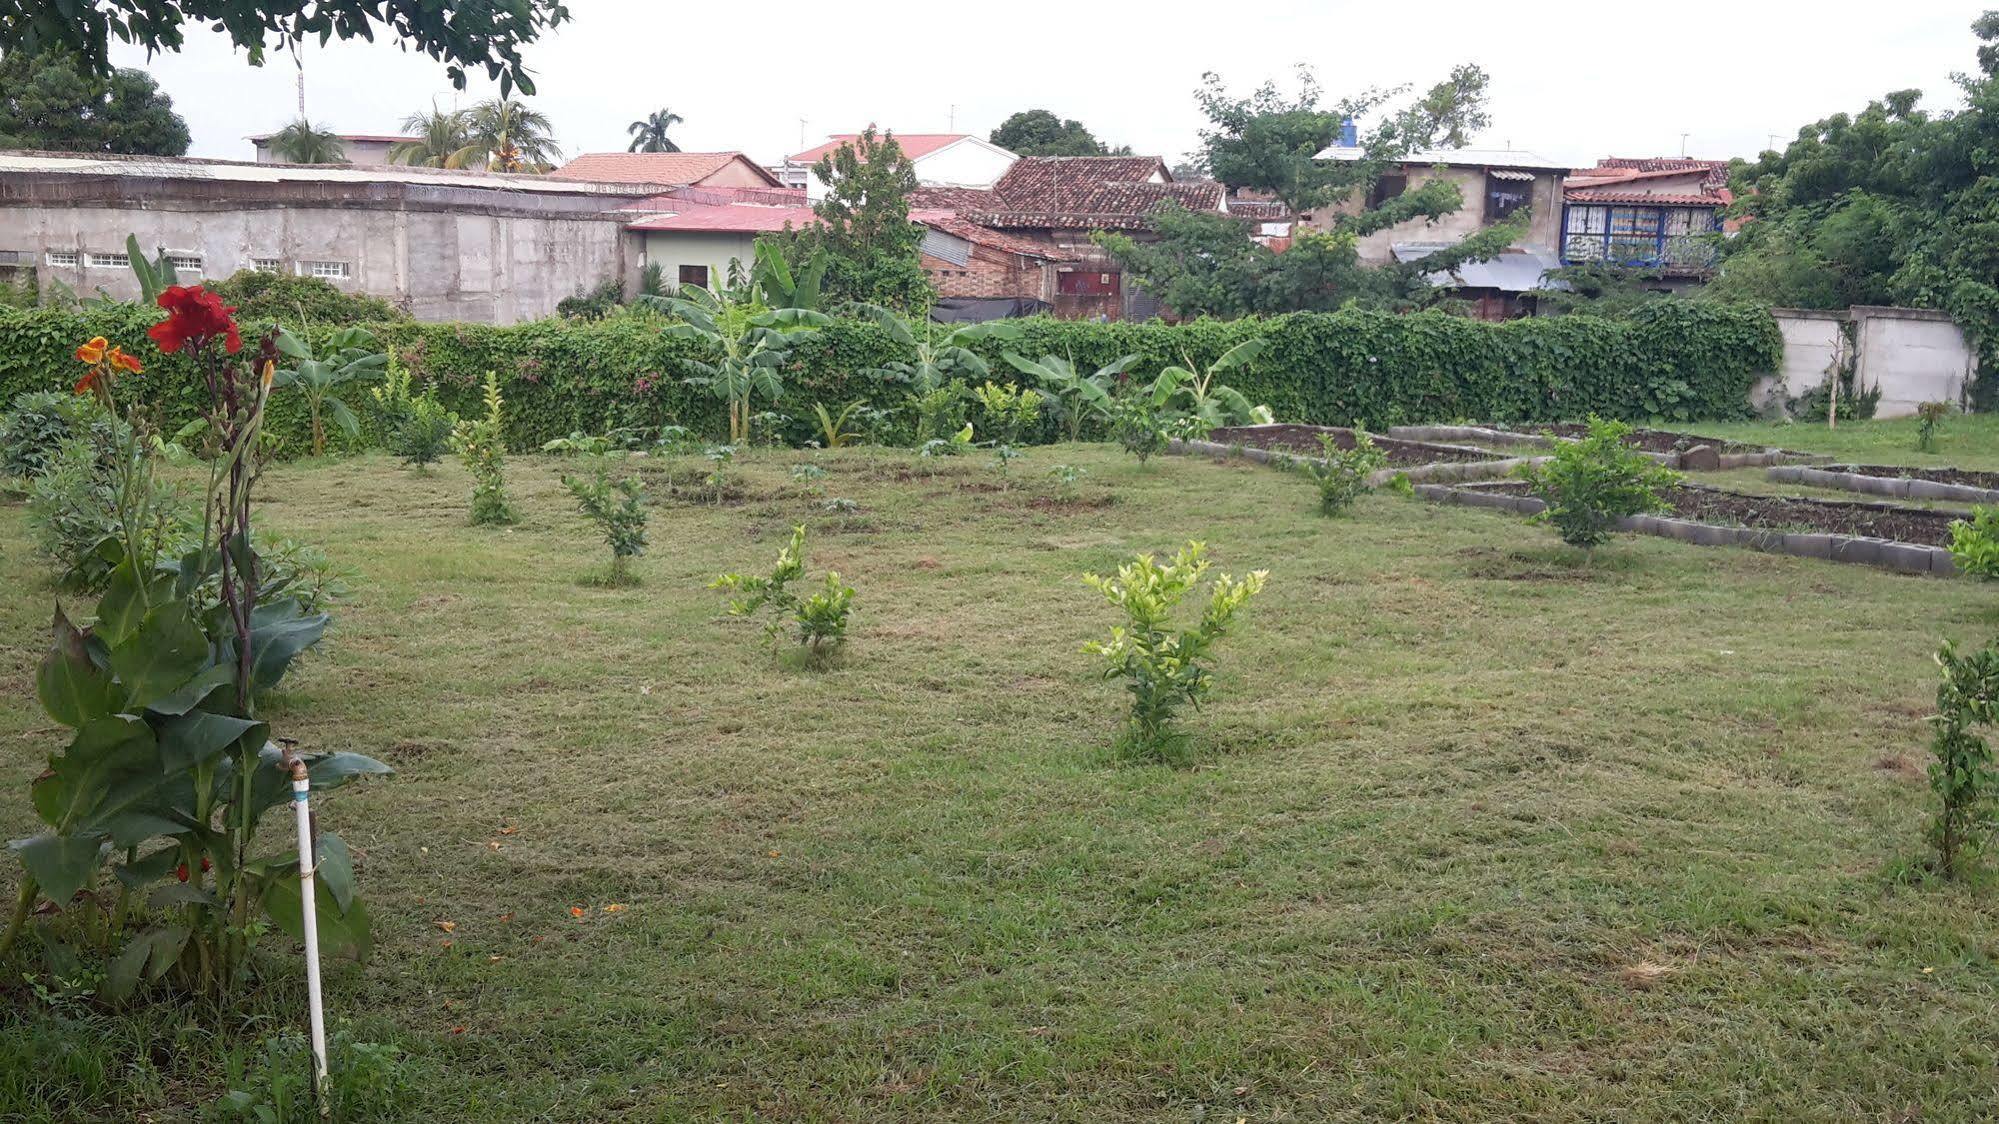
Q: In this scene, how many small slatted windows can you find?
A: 5